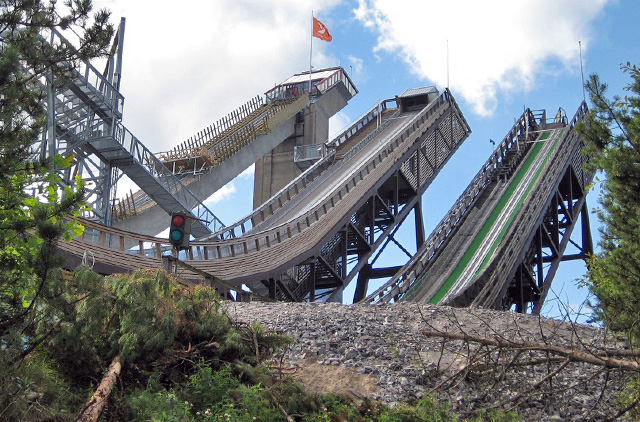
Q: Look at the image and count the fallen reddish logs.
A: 2